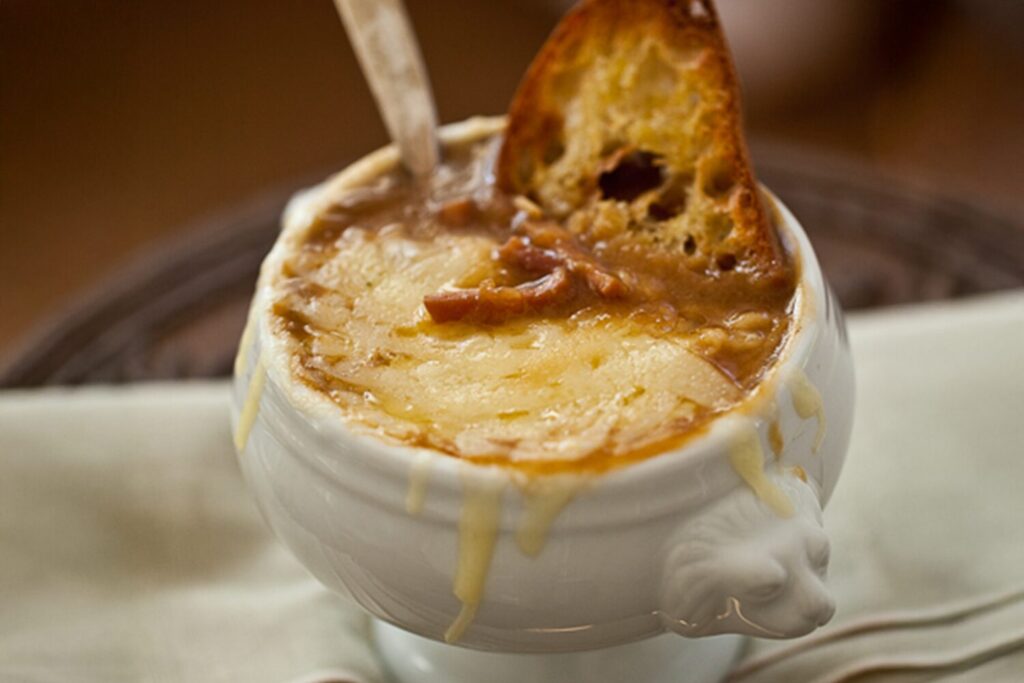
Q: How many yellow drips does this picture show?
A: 7